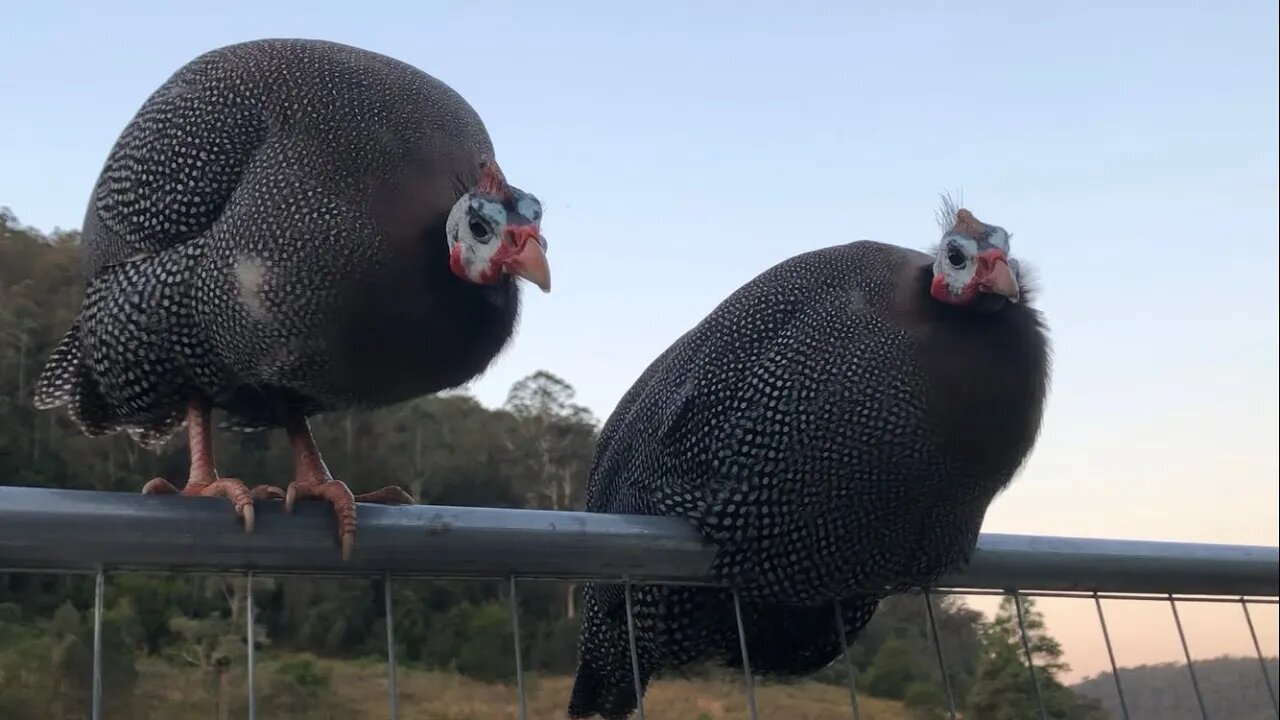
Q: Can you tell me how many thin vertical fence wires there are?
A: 12